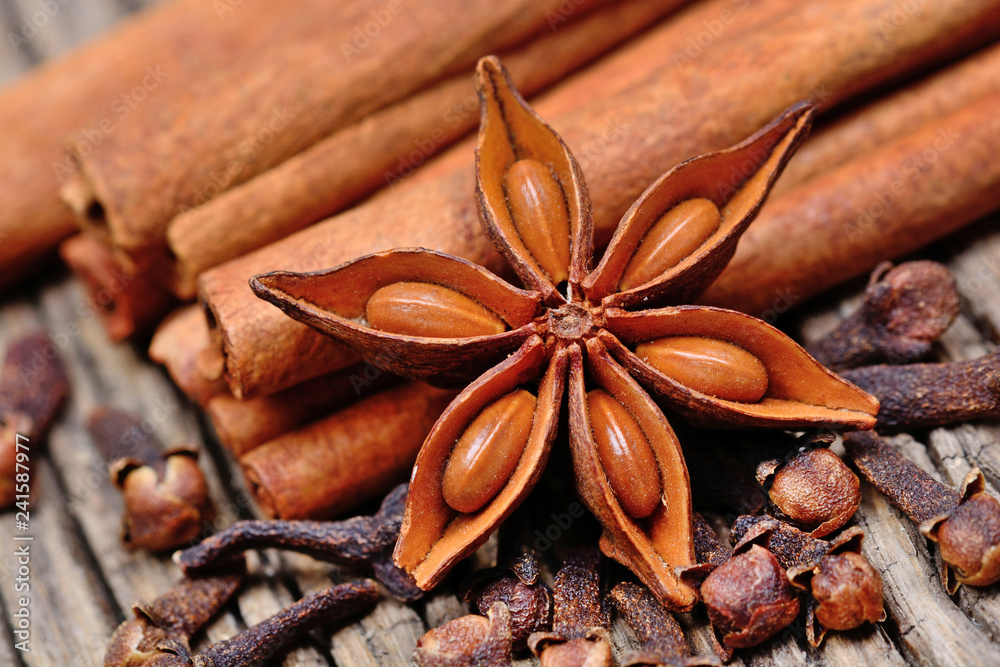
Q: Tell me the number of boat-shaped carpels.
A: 6